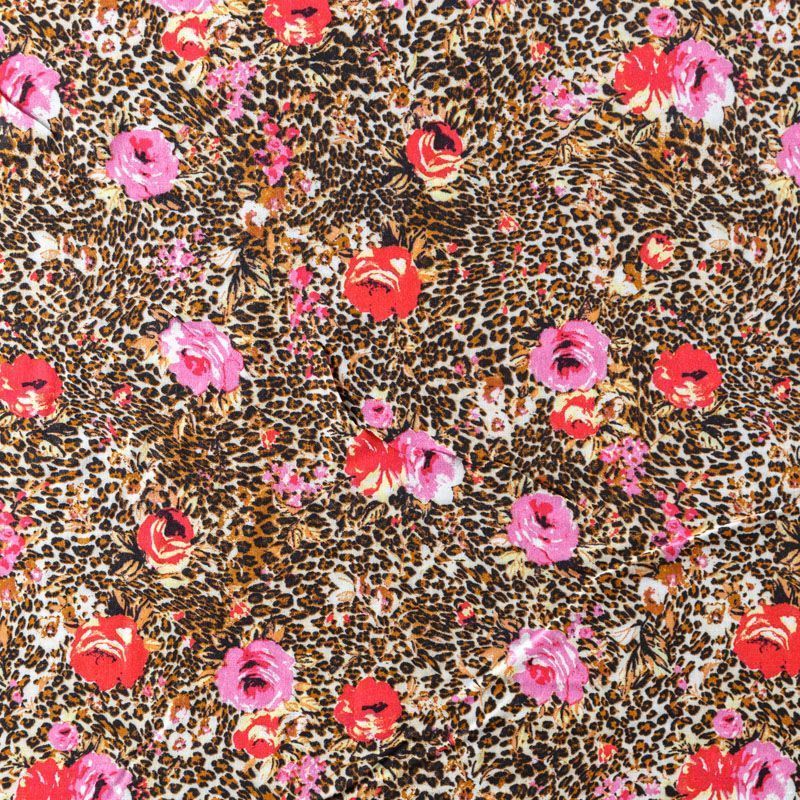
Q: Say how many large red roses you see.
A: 13